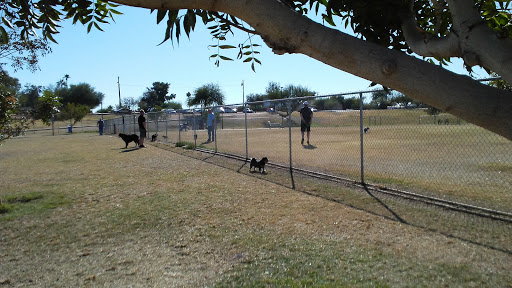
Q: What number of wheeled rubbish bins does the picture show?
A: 1